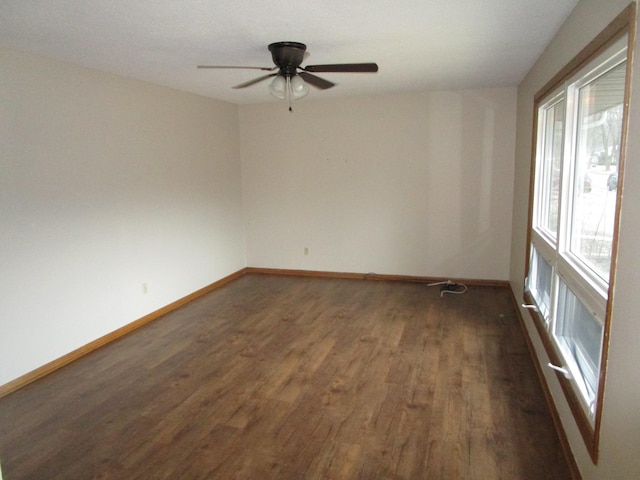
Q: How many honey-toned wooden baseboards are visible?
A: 3